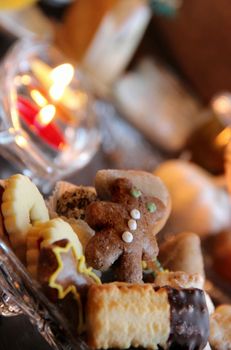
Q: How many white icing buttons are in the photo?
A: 3